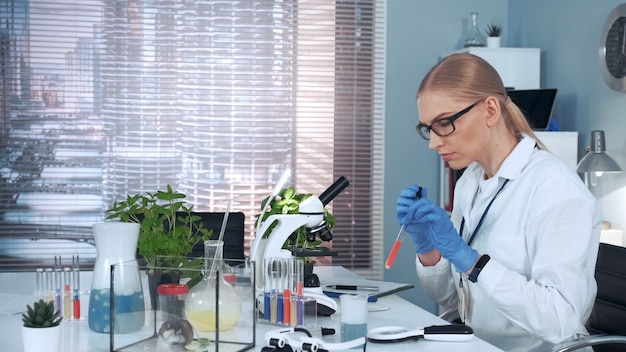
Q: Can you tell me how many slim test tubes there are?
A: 12